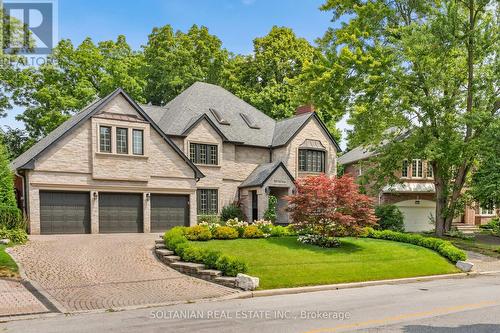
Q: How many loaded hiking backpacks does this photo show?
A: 0